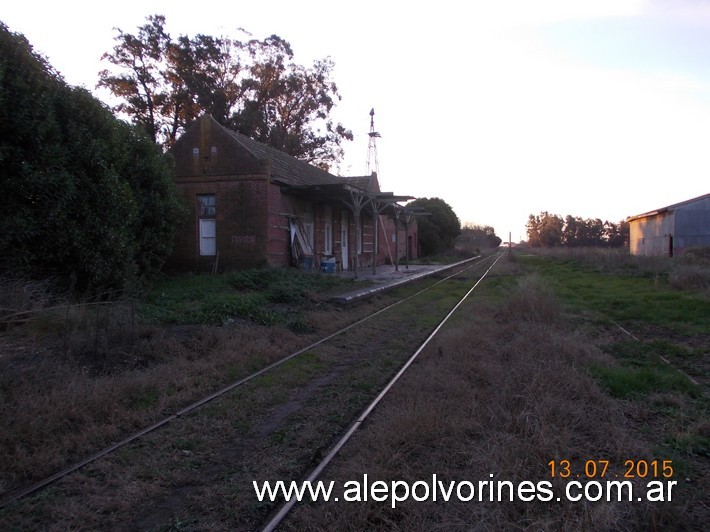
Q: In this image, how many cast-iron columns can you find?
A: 4